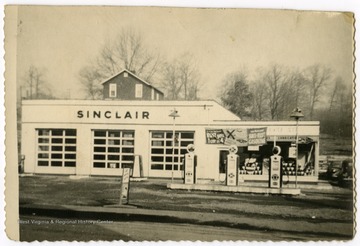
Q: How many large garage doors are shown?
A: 3